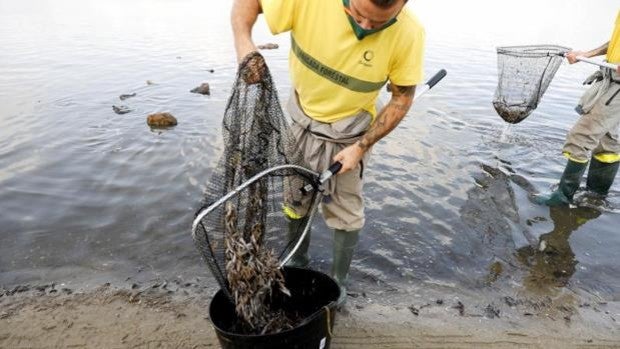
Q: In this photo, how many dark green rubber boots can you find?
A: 4